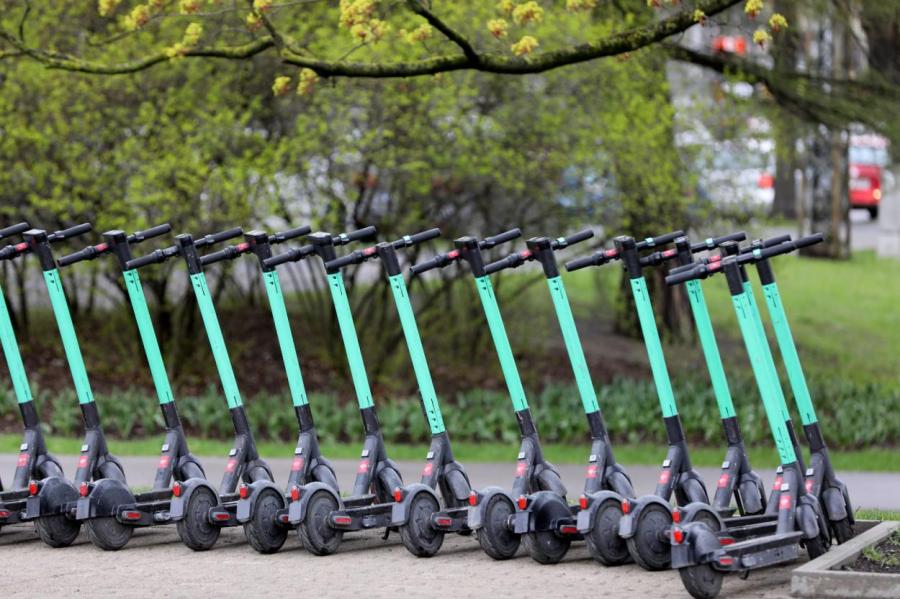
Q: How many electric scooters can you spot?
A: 14